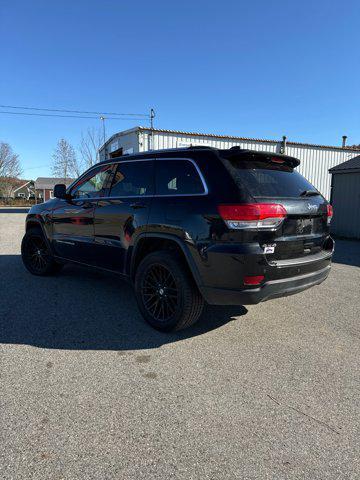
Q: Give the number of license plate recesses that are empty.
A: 1